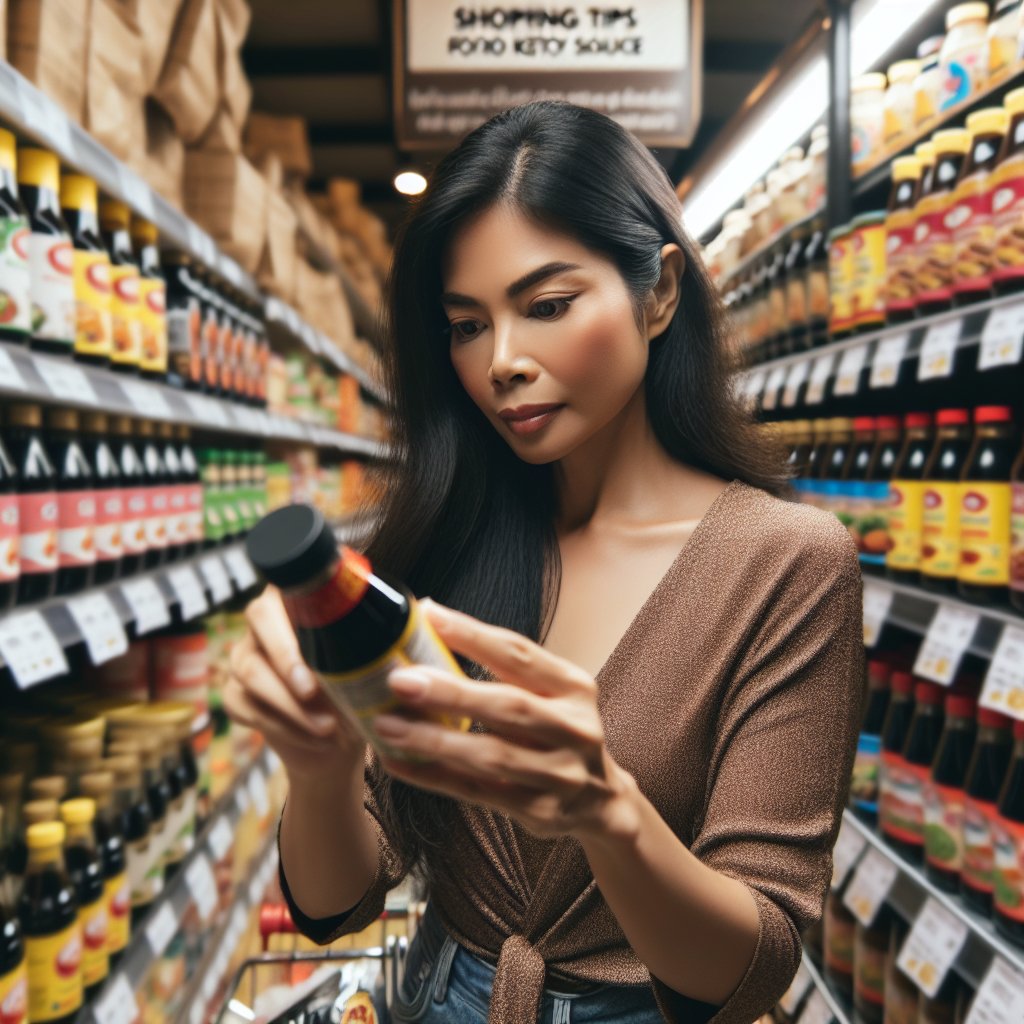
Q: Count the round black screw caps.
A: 1